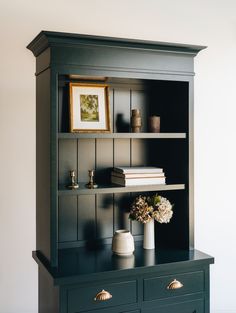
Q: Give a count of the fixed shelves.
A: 2